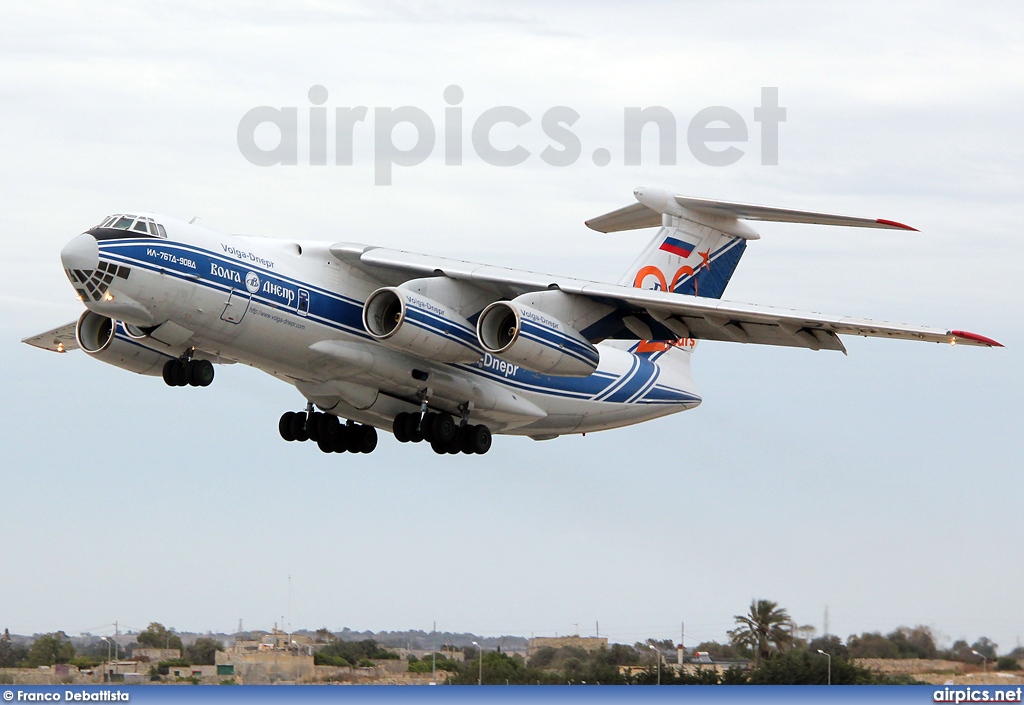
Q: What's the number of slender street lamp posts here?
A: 6